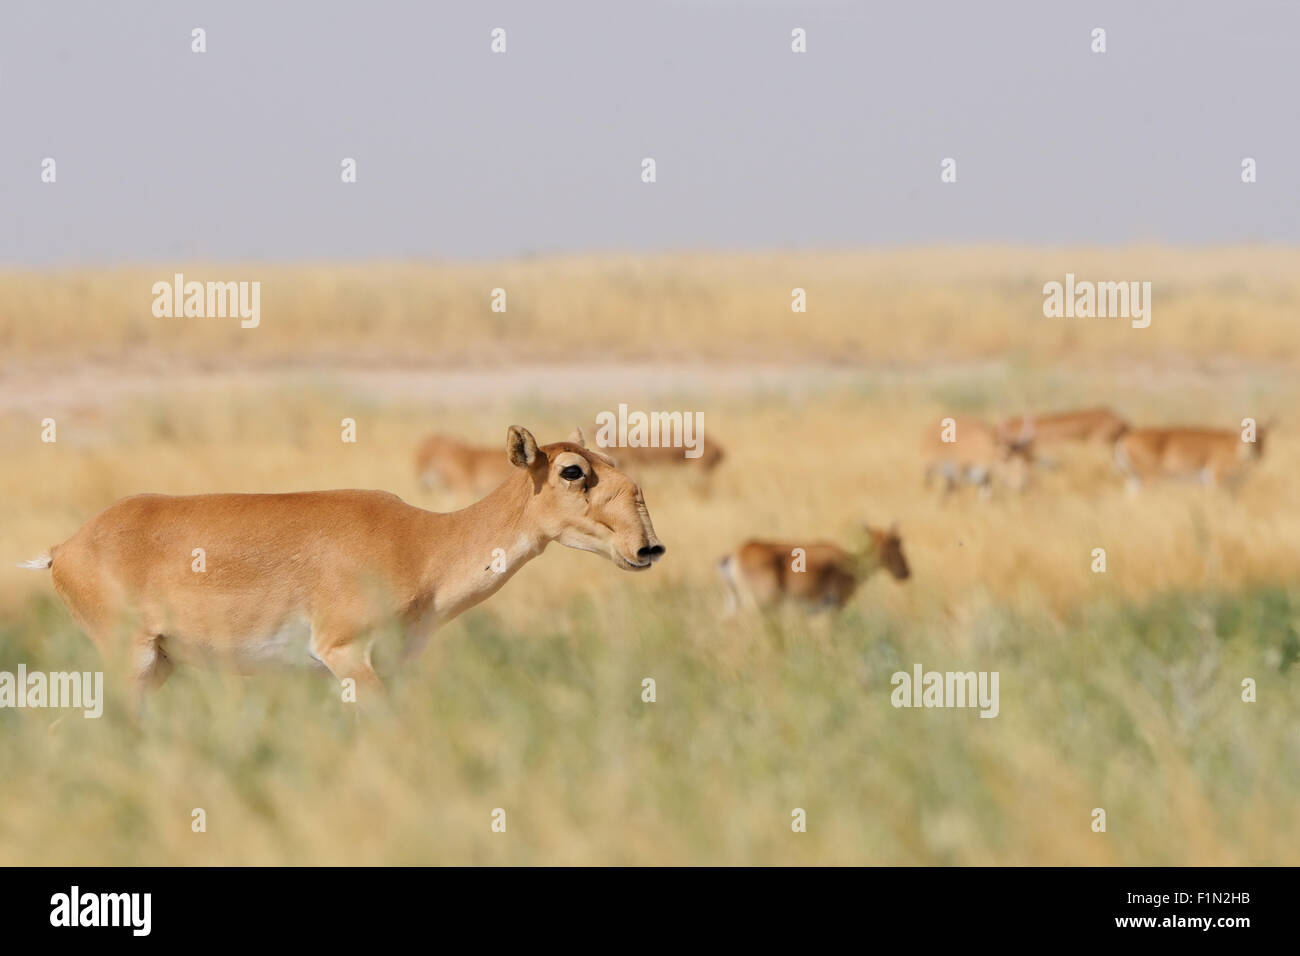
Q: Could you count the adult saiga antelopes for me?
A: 6